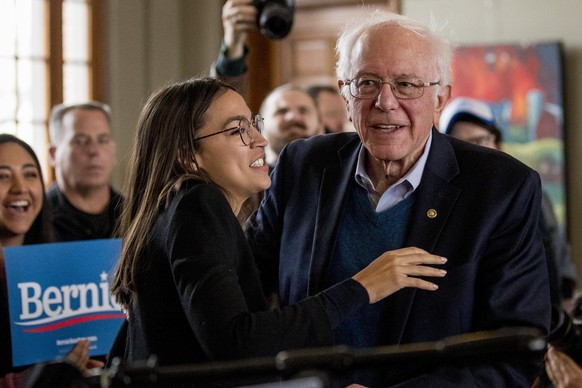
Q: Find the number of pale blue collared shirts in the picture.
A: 1